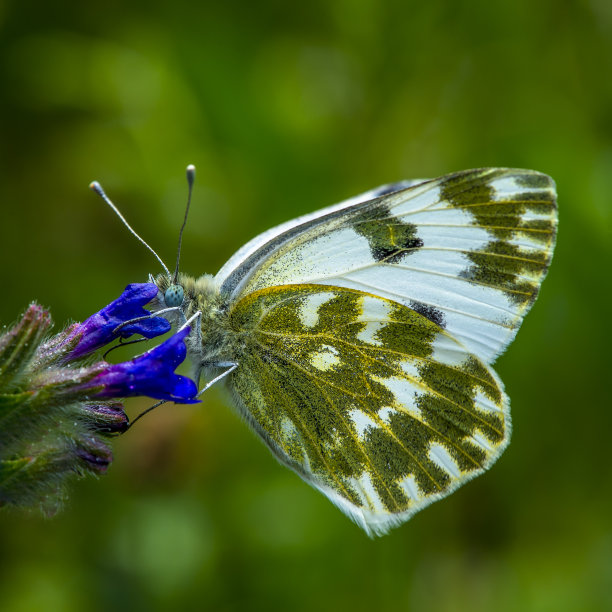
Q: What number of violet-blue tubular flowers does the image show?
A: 2